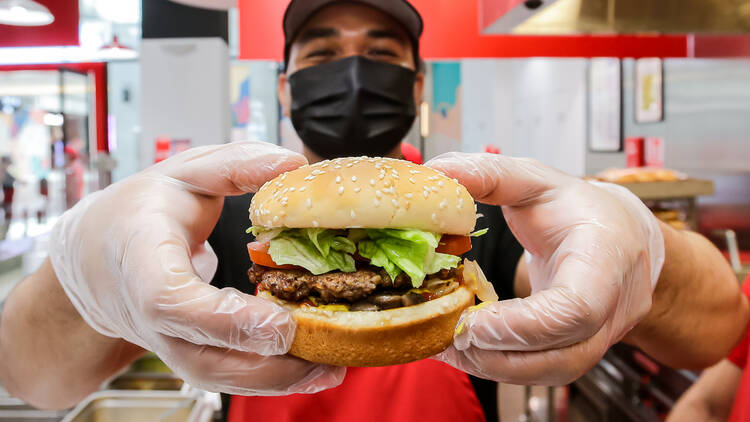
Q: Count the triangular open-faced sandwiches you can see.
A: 0